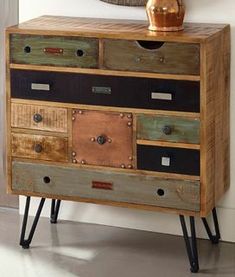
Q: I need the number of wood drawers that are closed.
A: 9